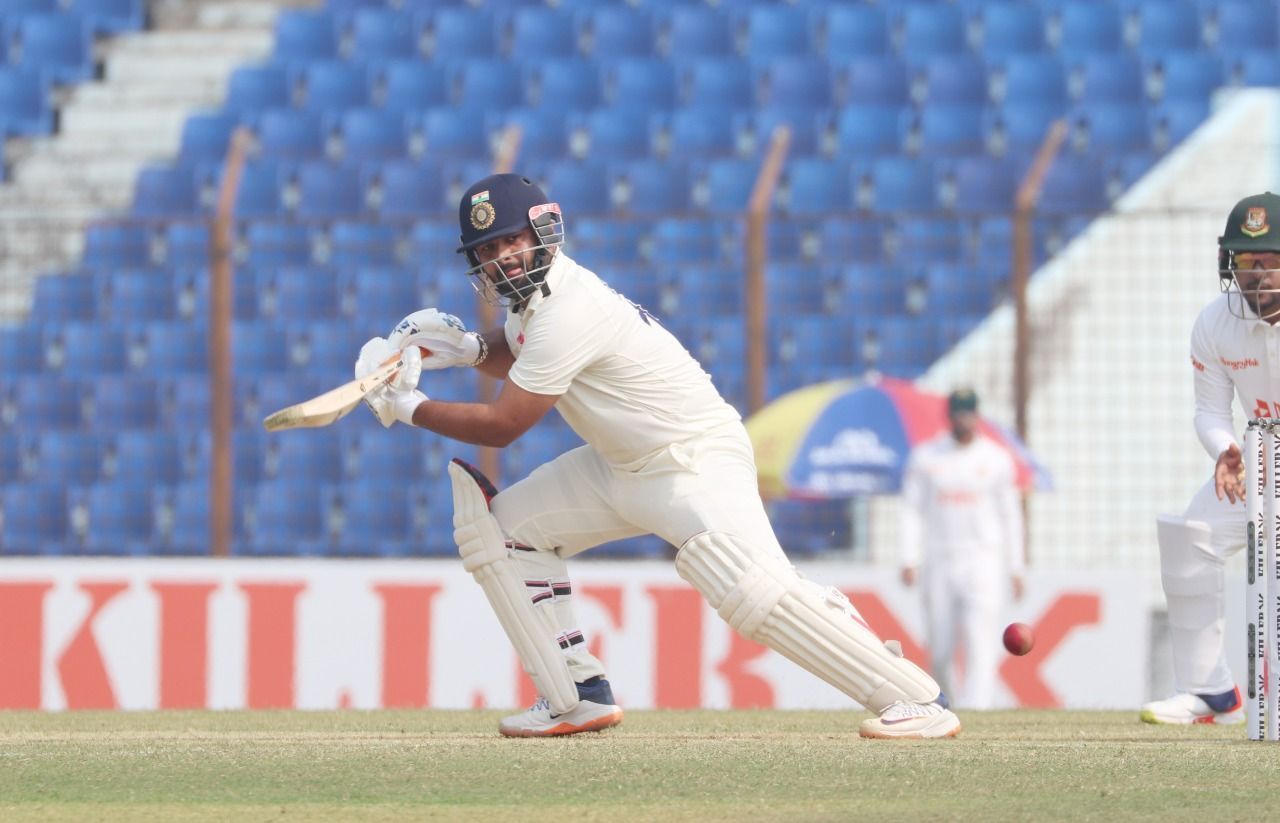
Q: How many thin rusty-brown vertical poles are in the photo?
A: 4